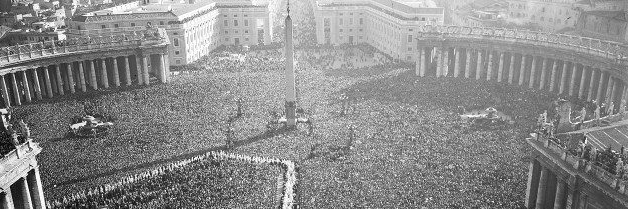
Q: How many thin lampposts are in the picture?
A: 4